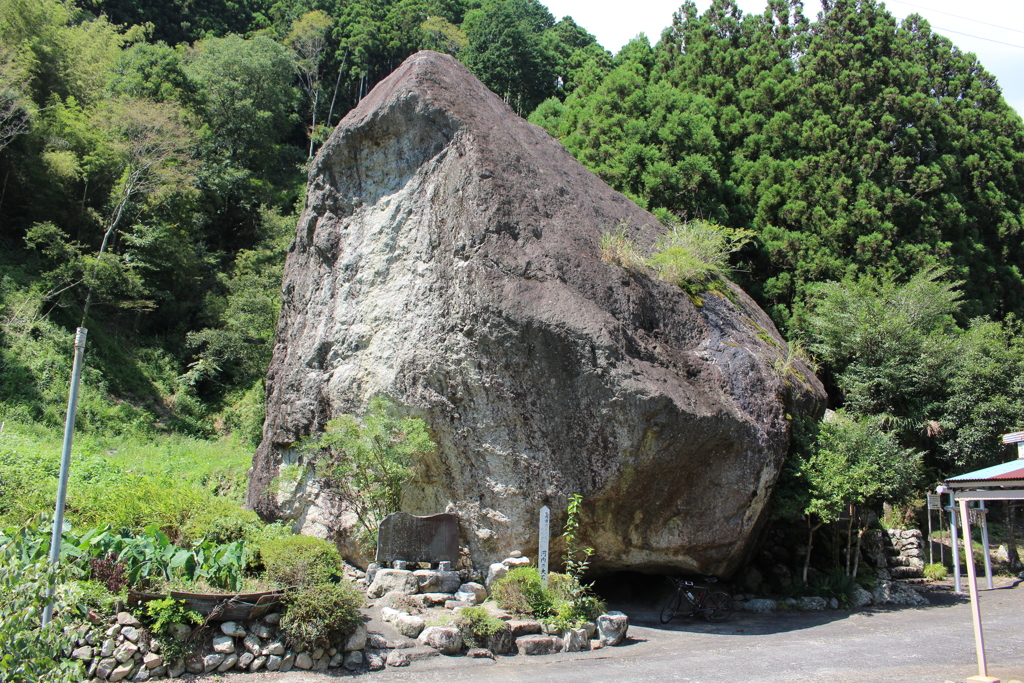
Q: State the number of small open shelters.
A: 1